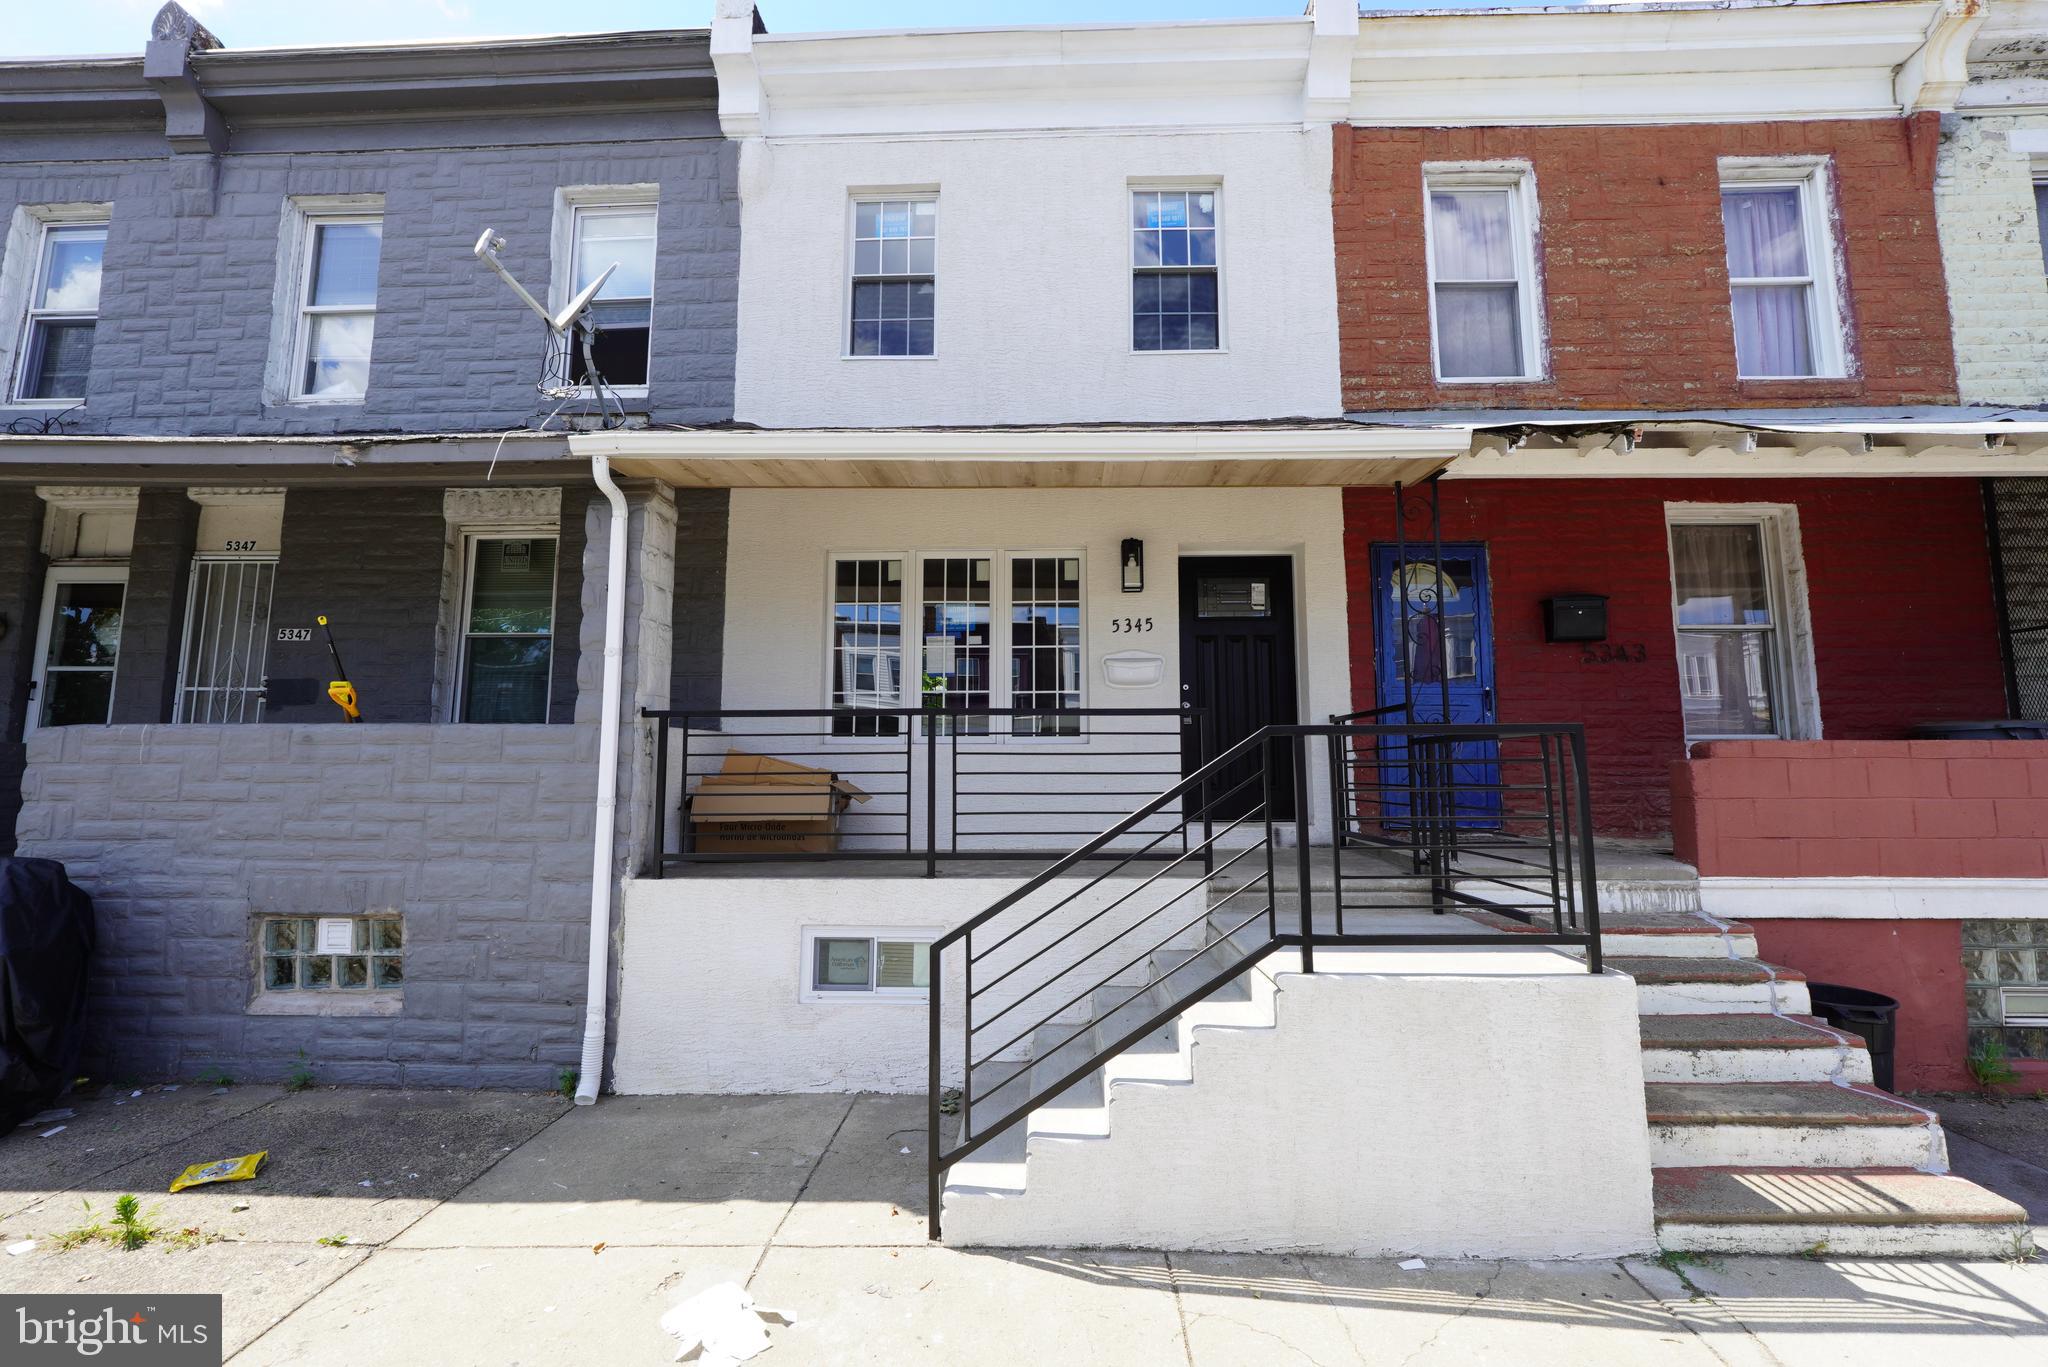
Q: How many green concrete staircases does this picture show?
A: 0